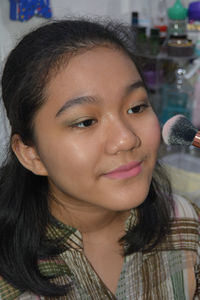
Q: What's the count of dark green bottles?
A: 2